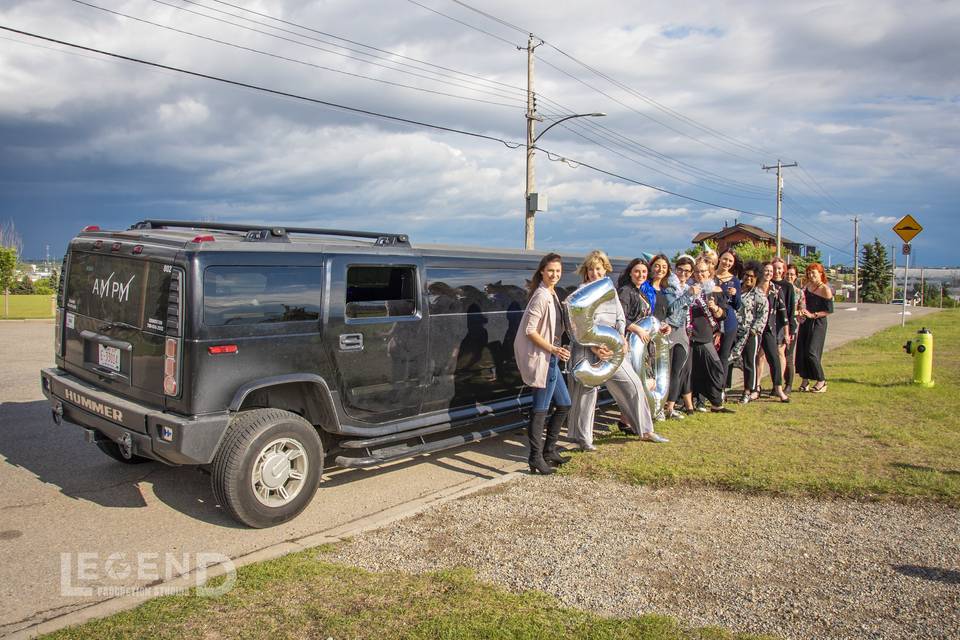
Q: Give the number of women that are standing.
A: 13